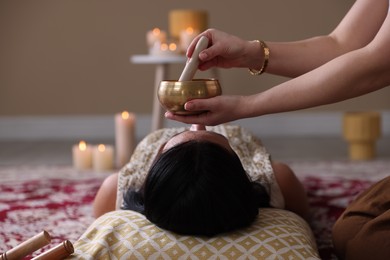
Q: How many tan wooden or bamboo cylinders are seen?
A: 2